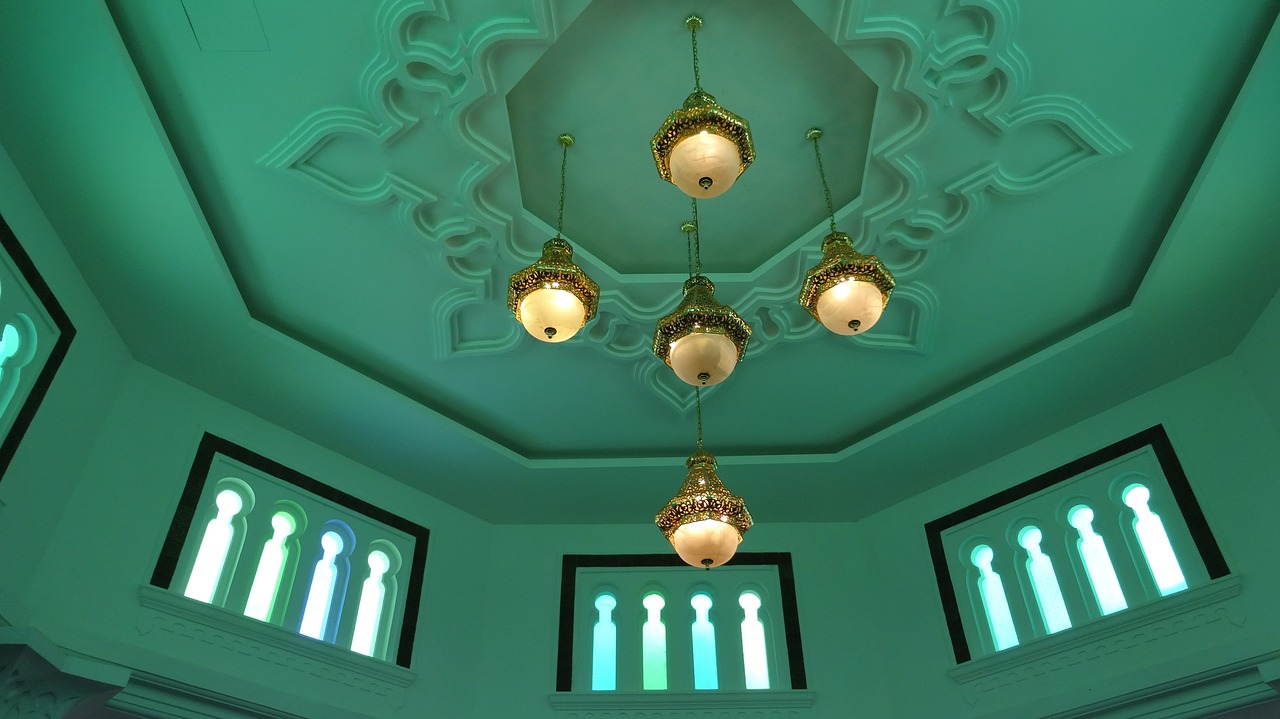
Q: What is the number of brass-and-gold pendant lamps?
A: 5